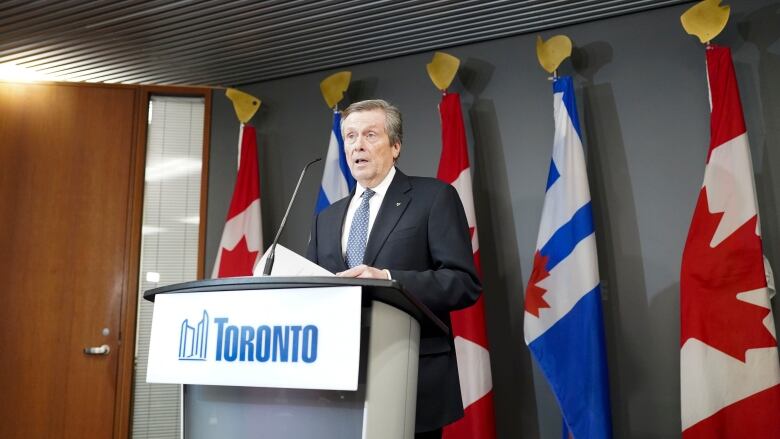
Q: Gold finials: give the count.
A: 5